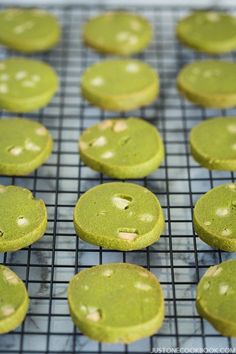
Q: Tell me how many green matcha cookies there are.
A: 15